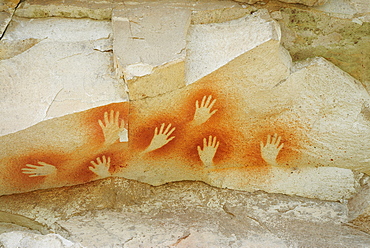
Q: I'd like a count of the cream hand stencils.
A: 7